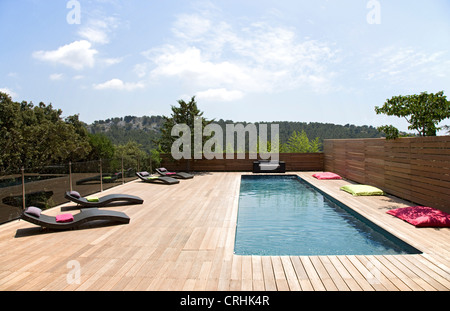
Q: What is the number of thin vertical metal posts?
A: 6